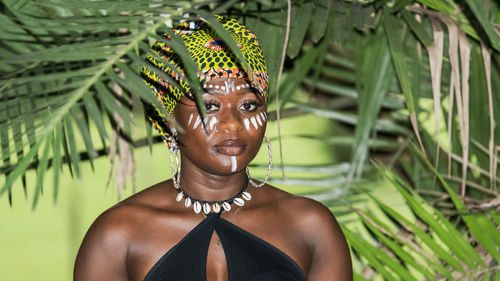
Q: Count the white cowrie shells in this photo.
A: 8